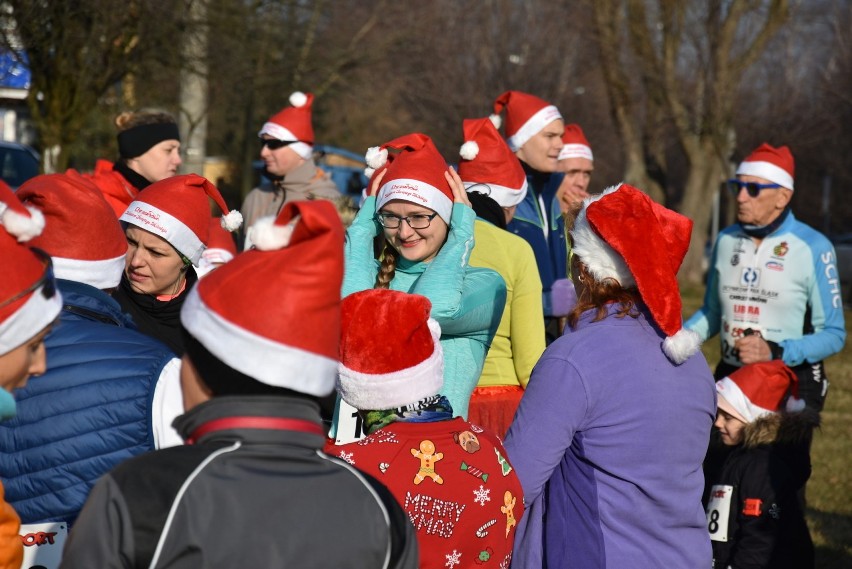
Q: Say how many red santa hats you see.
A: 15